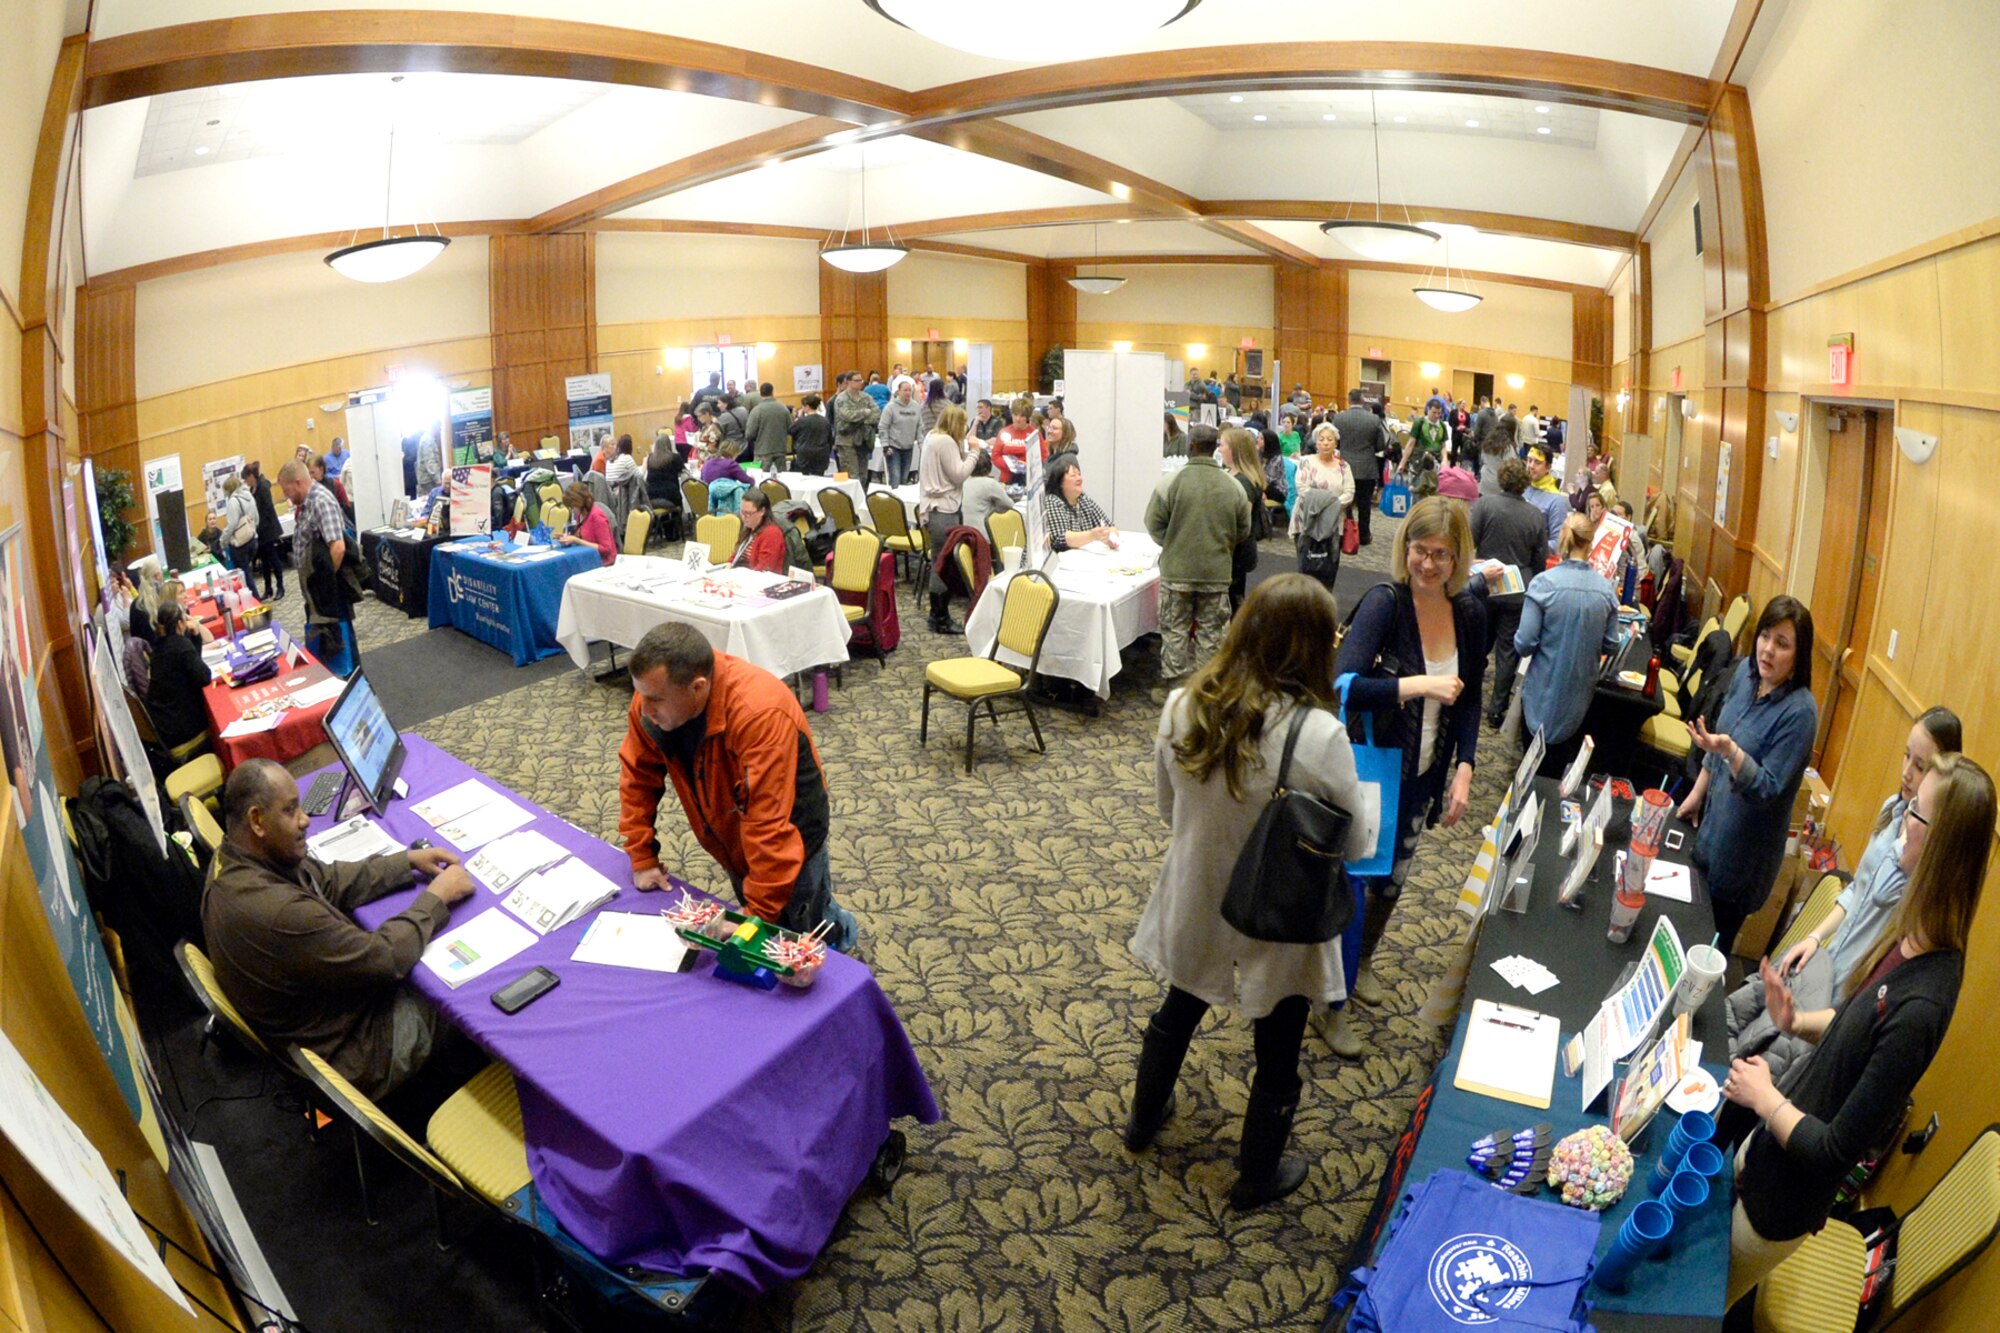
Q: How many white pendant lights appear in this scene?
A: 6